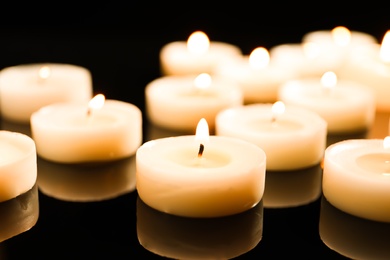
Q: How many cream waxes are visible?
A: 13